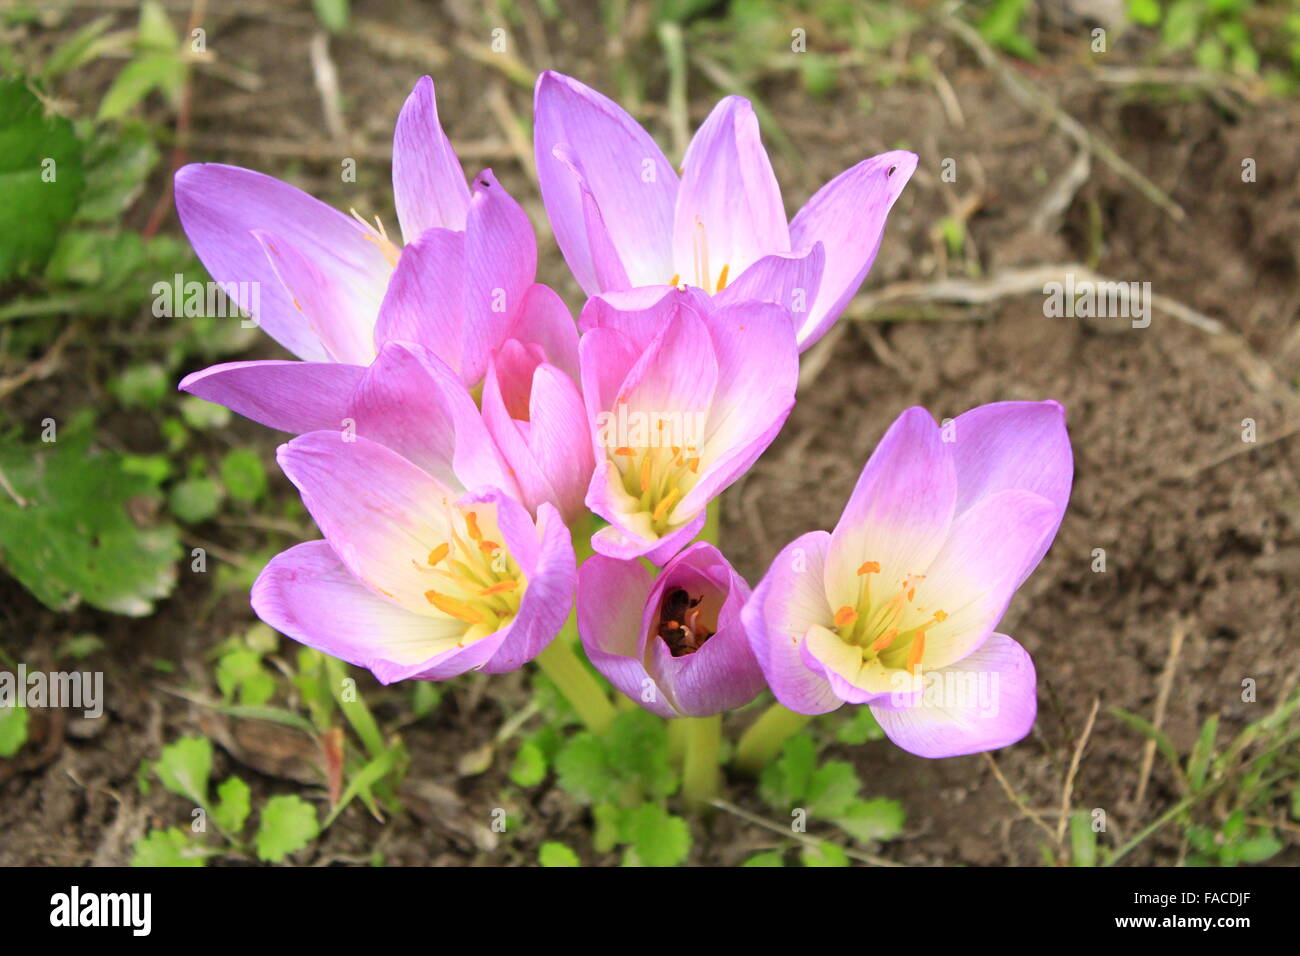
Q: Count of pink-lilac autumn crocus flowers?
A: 7